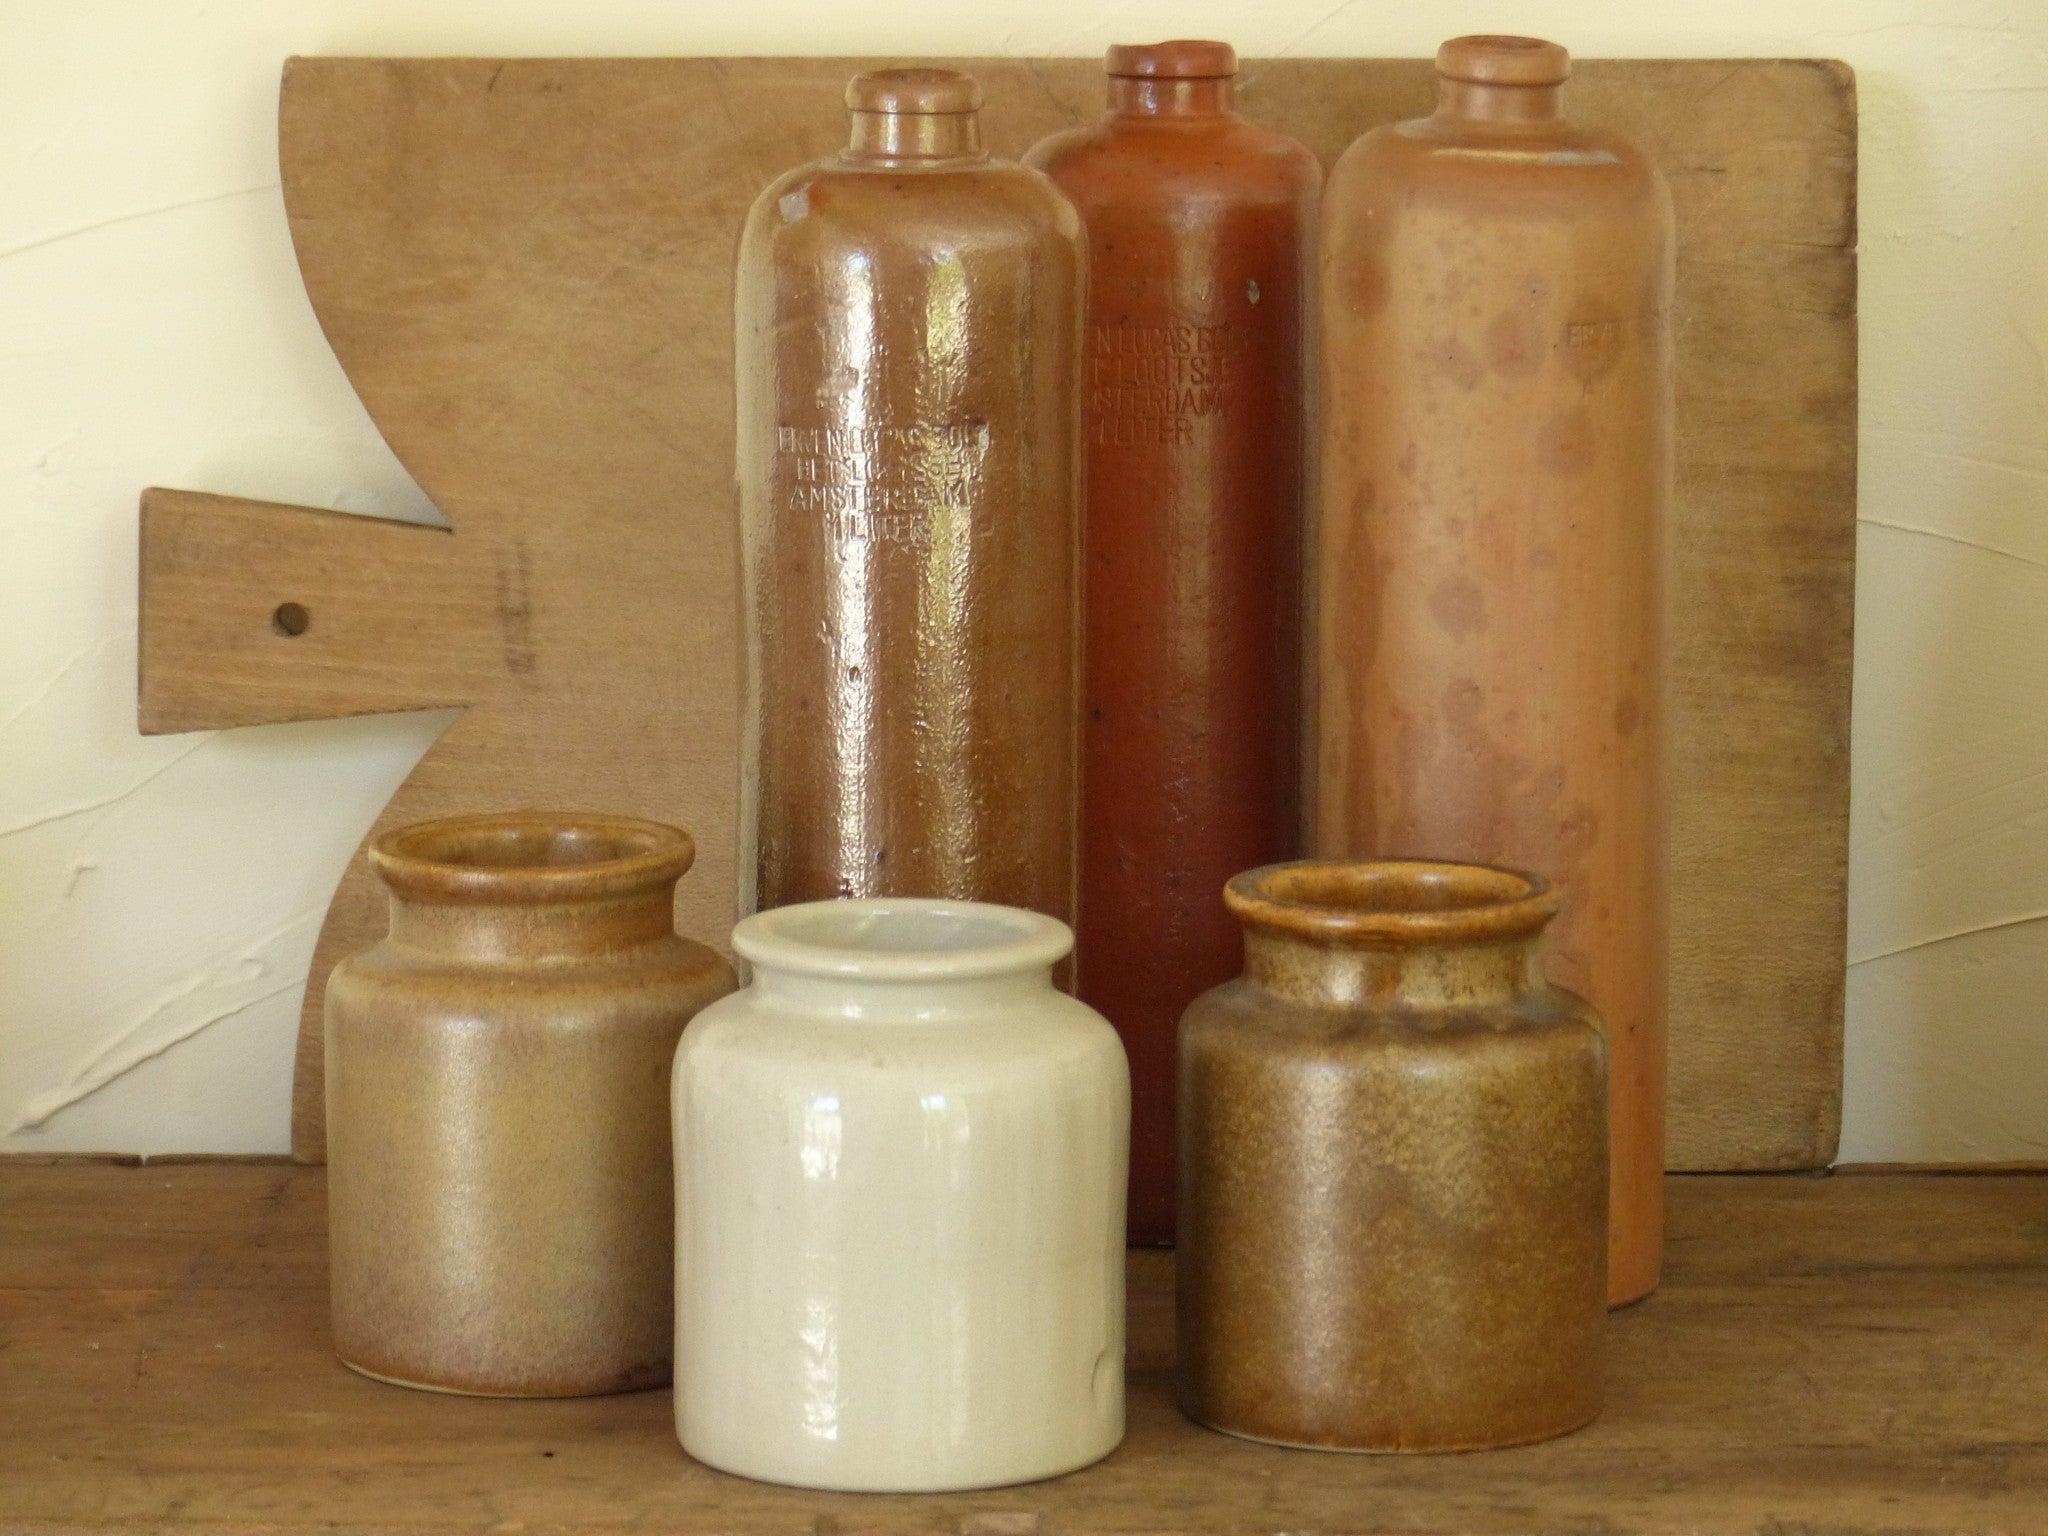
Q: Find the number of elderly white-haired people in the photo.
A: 0